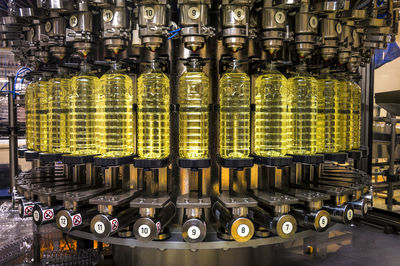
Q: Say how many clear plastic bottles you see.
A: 13